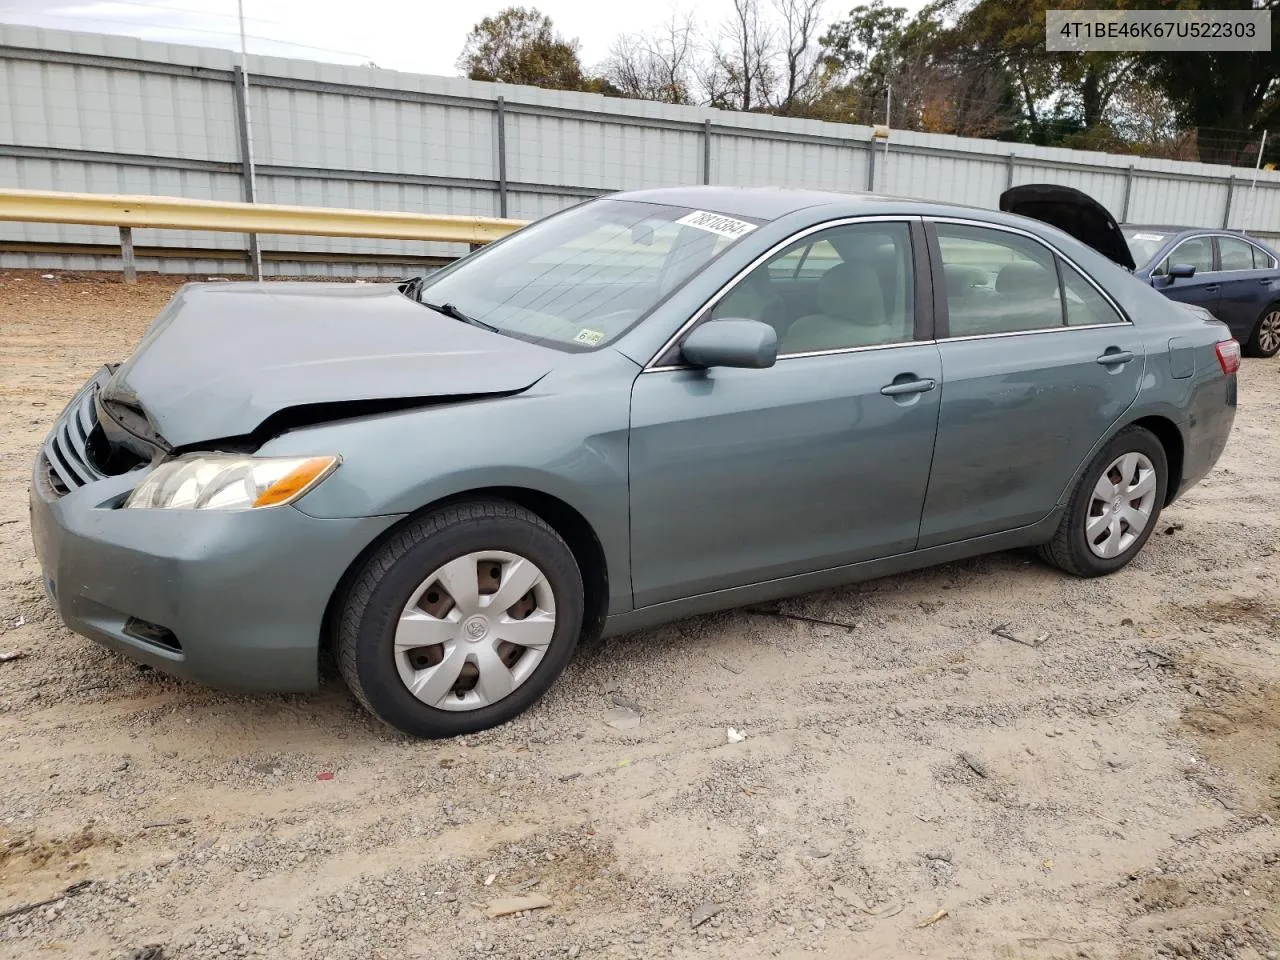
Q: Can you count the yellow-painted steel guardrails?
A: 1